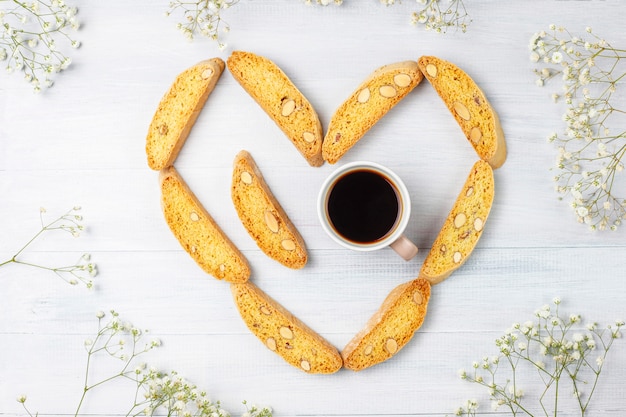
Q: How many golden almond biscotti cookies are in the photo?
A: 9